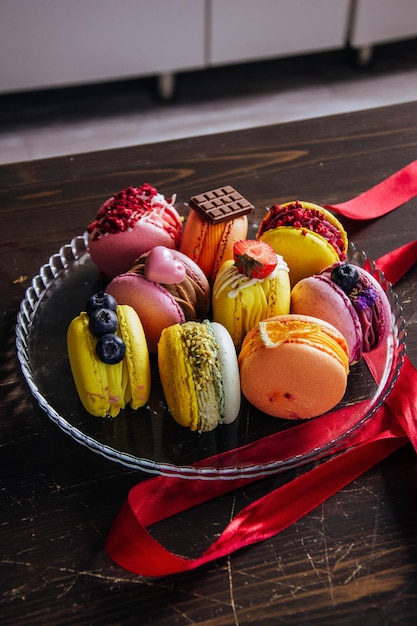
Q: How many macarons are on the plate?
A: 9